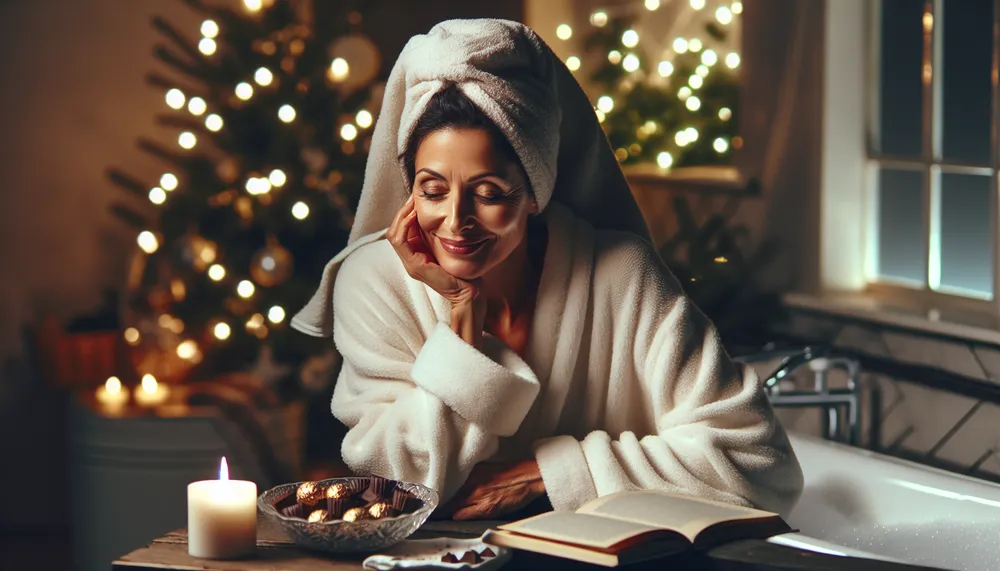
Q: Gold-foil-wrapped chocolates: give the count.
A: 5